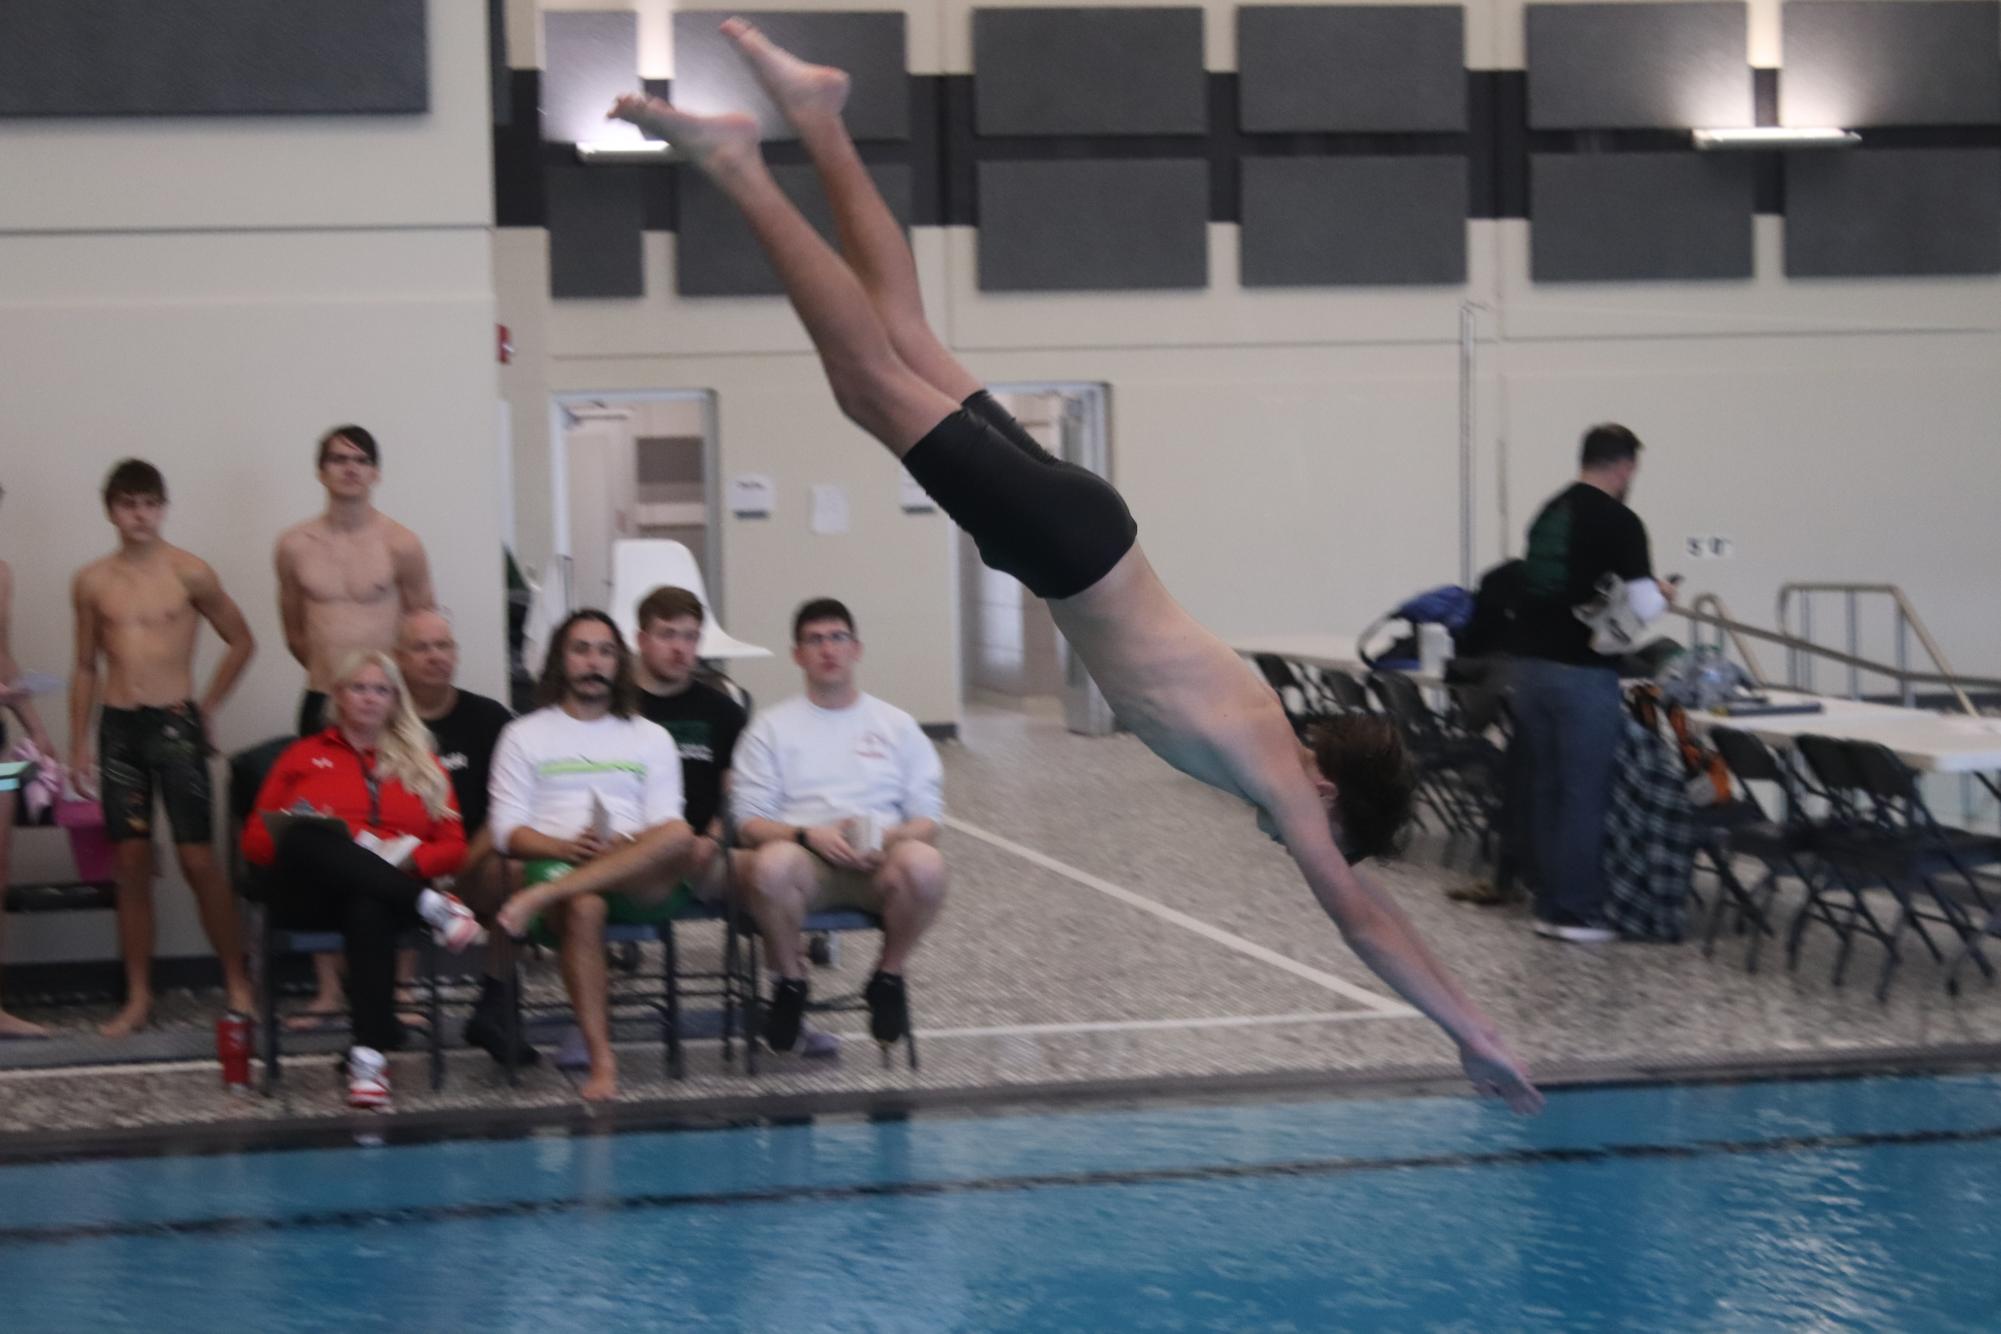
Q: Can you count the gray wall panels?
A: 13